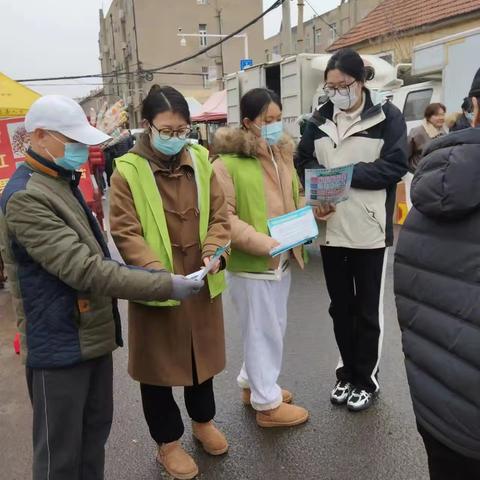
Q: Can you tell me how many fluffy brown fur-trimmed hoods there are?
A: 1